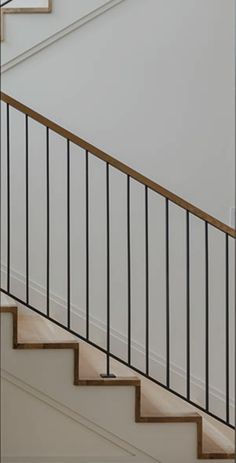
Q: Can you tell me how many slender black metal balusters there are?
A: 12